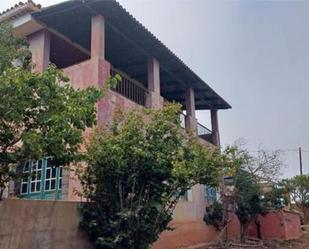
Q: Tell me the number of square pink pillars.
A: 5